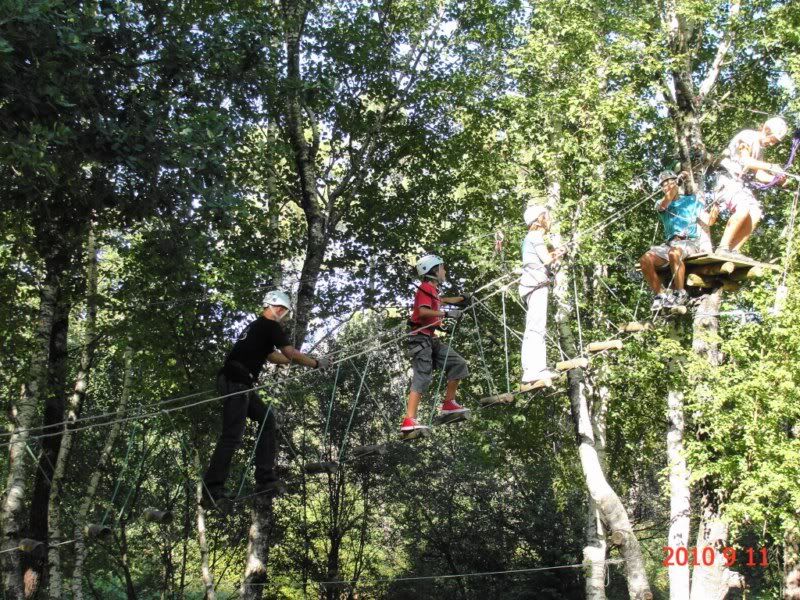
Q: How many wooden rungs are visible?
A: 15